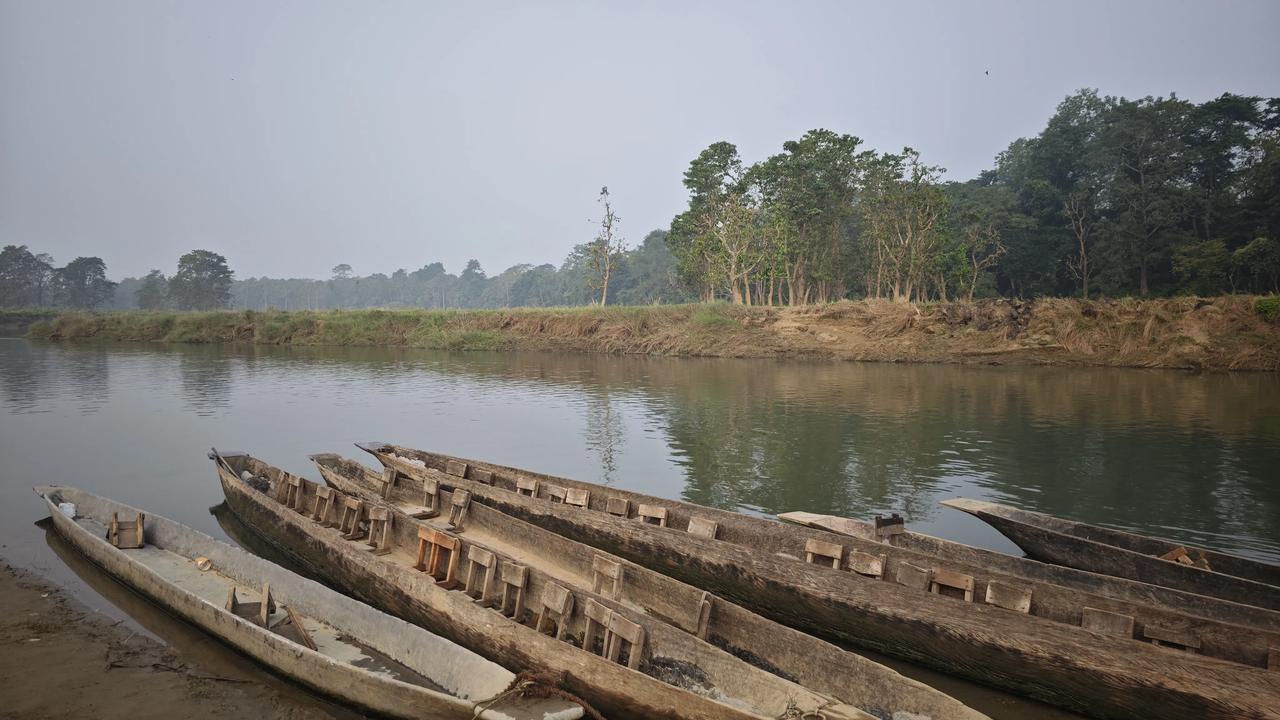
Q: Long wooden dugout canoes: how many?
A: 6